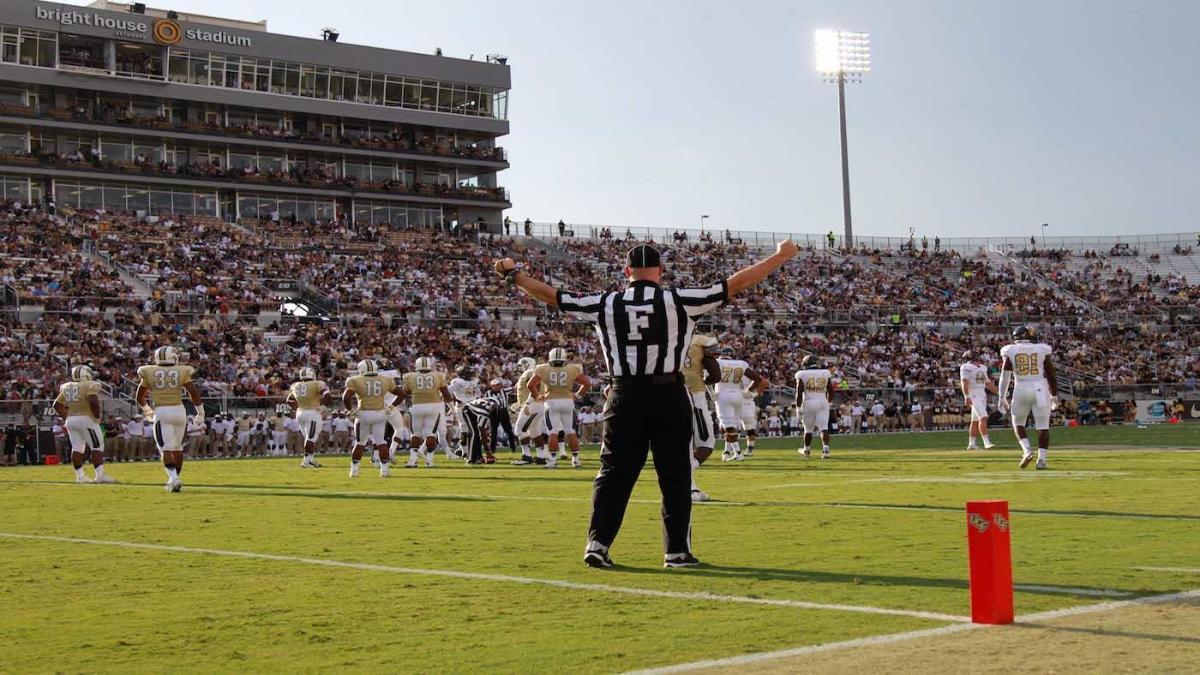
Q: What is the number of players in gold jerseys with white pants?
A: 8